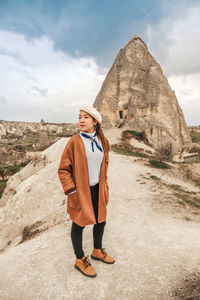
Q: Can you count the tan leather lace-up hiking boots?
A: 2